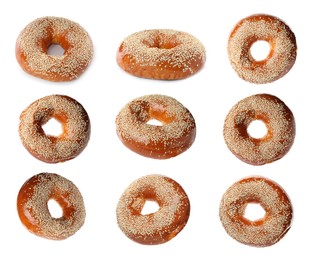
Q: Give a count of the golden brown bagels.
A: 9